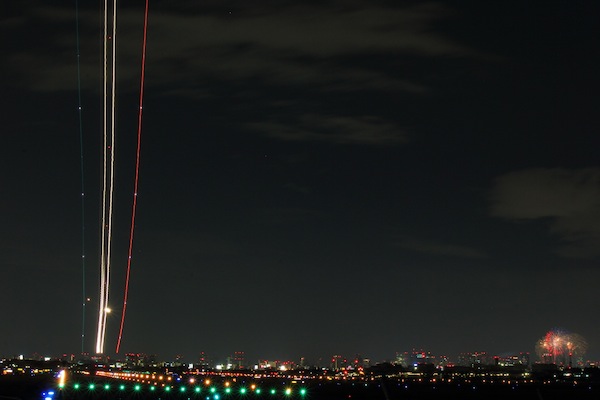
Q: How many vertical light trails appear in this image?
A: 4